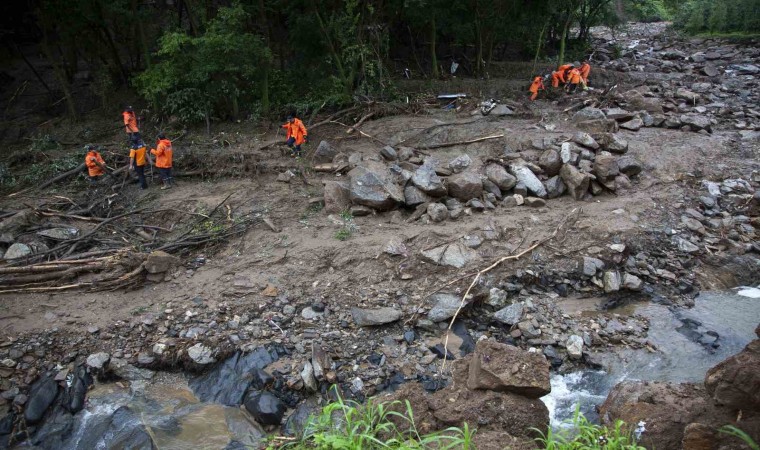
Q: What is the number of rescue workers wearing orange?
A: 10